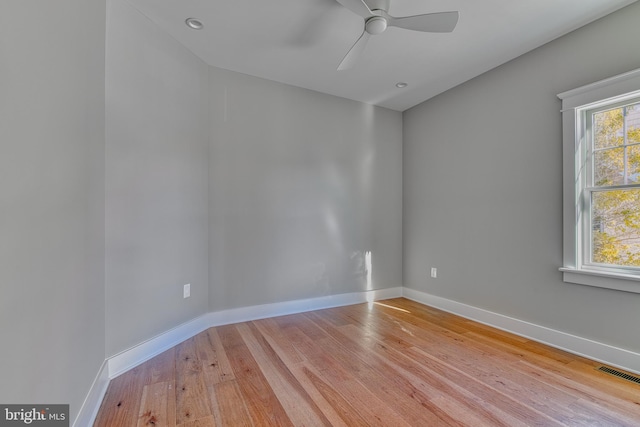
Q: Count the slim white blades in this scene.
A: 3